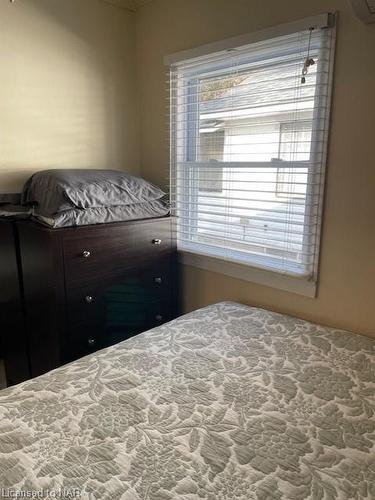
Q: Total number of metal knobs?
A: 6